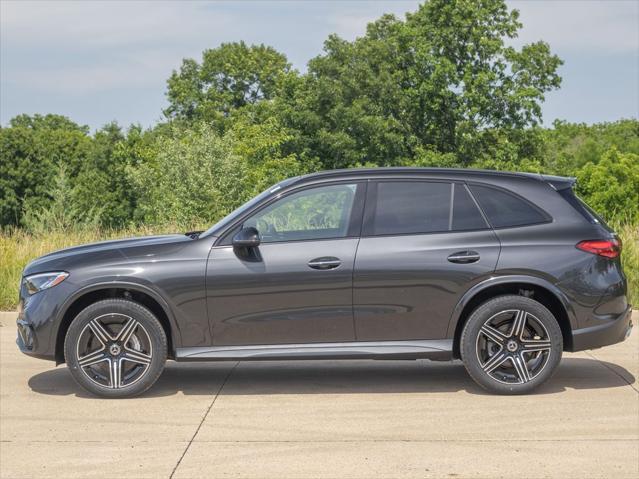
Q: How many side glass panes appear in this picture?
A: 4